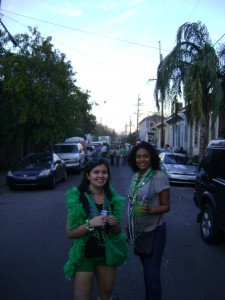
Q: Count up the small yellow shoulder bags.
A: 0